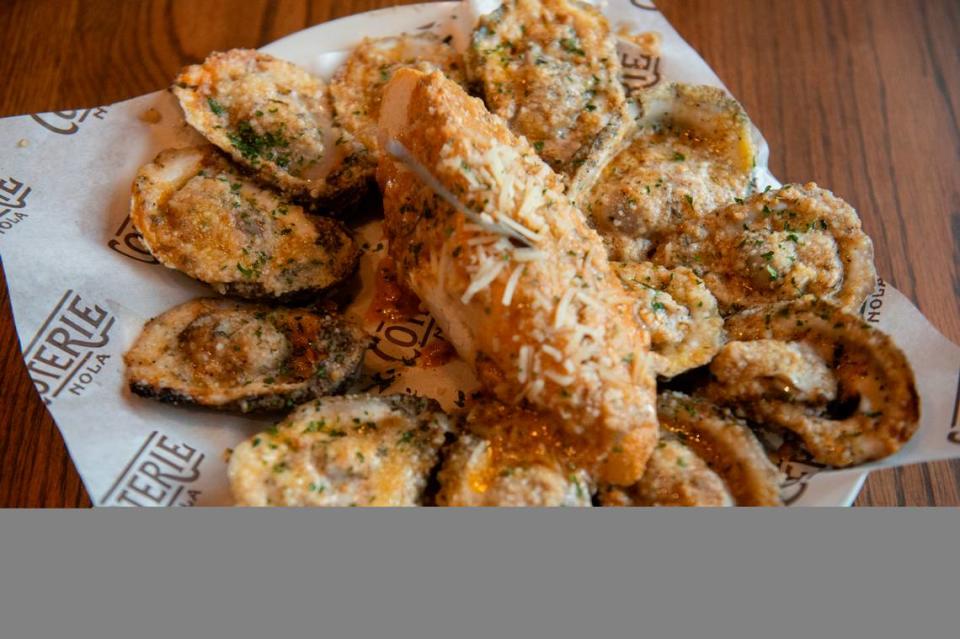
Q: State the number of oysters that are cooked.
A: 12